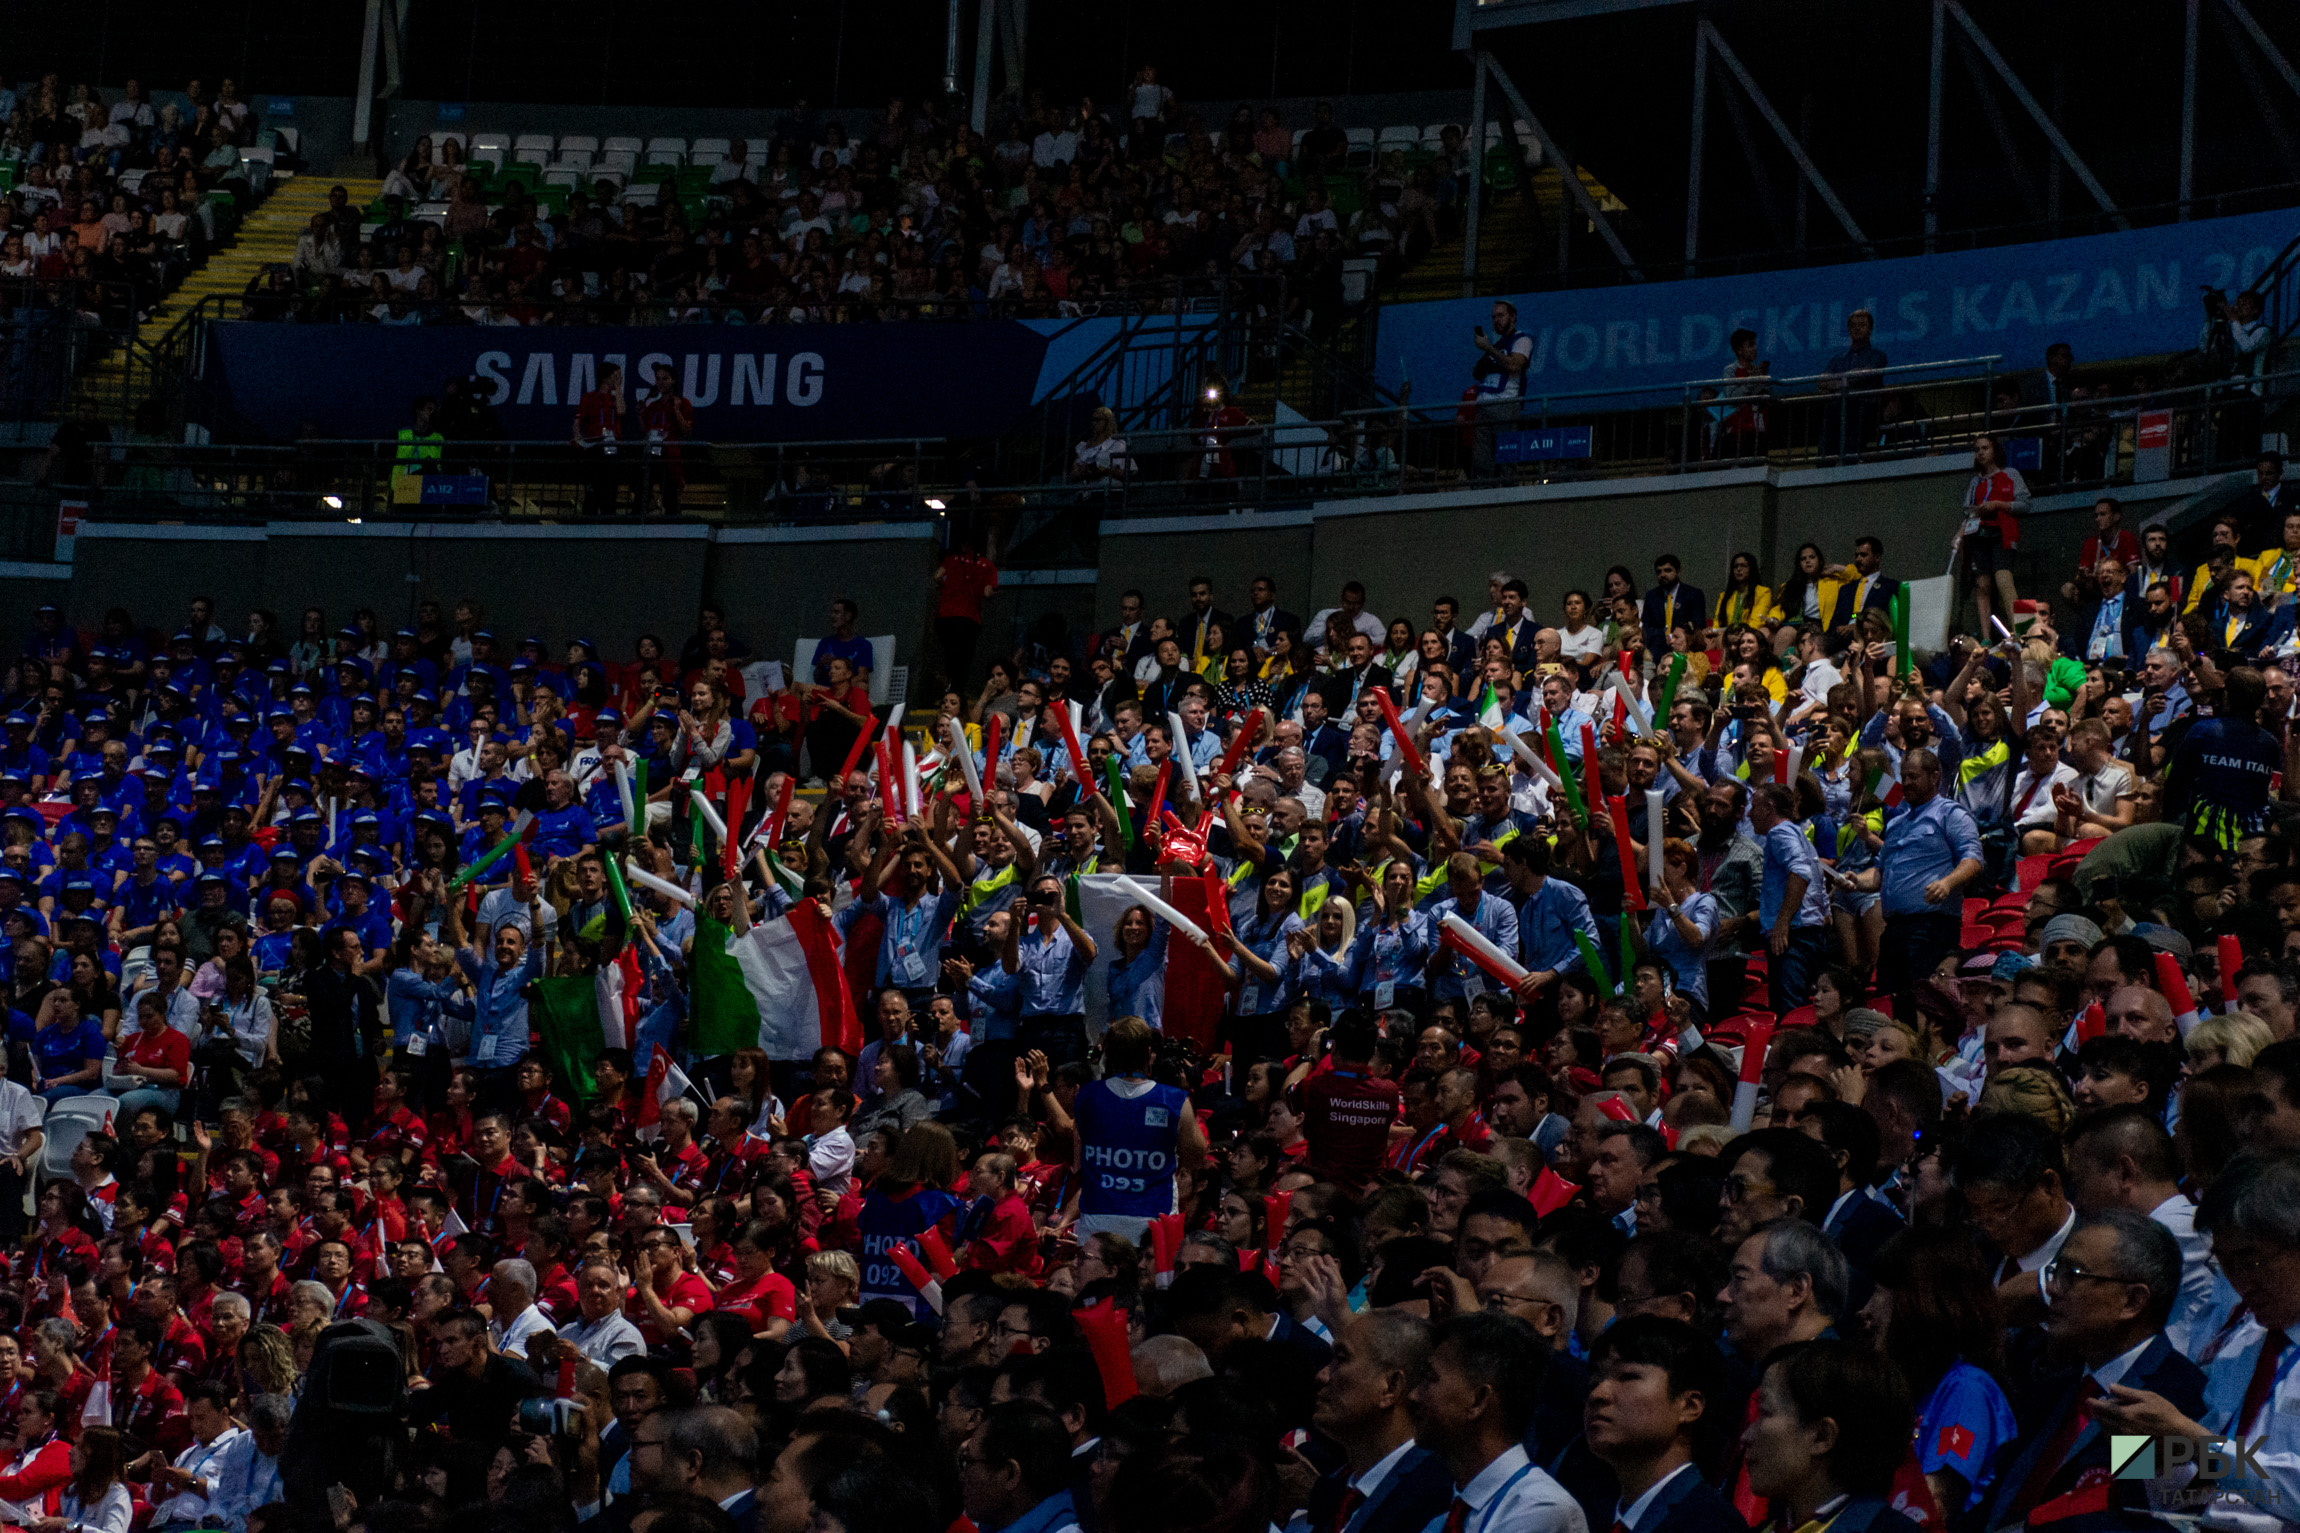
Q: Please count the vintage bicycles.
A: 0